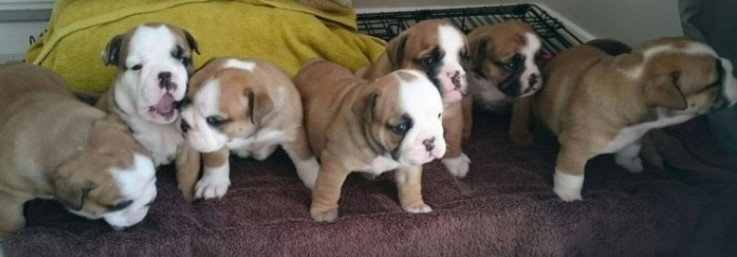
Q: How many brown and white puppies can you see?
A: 7